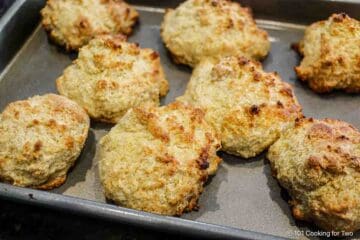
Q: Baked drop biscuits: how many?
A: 8